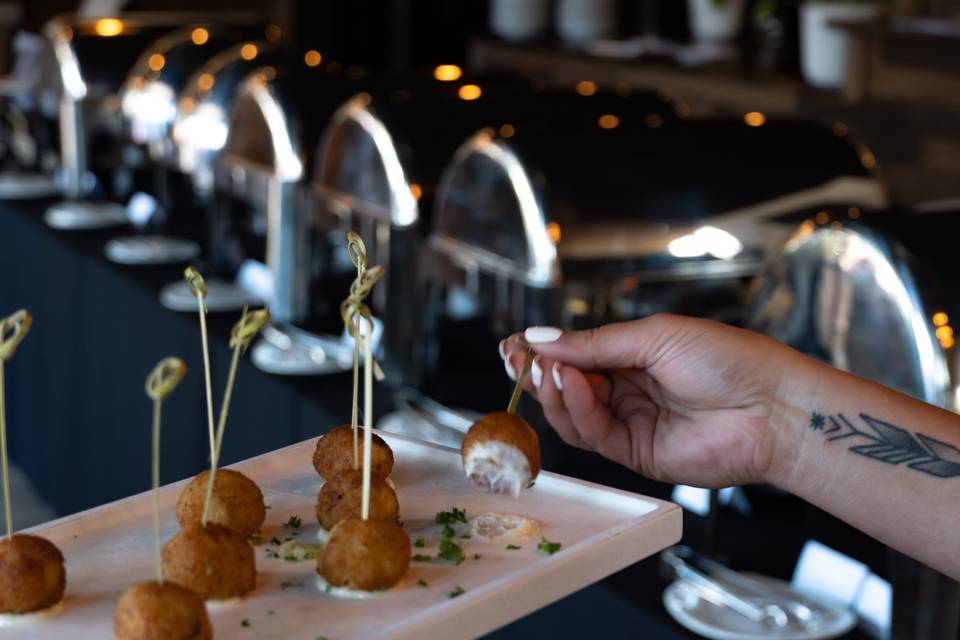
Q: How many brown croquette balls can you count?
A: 8